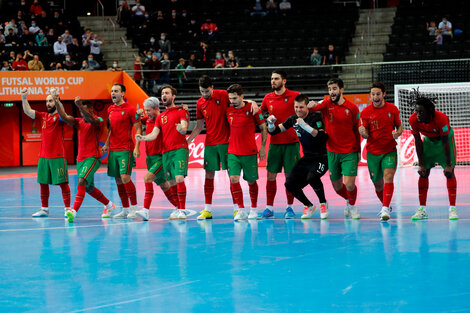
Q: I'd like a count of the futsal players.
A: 12